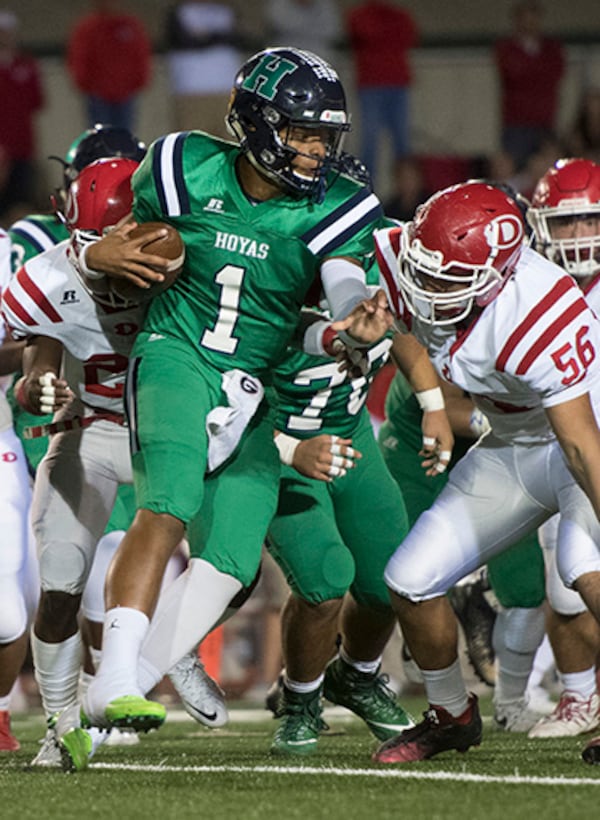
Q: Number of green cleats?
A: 4